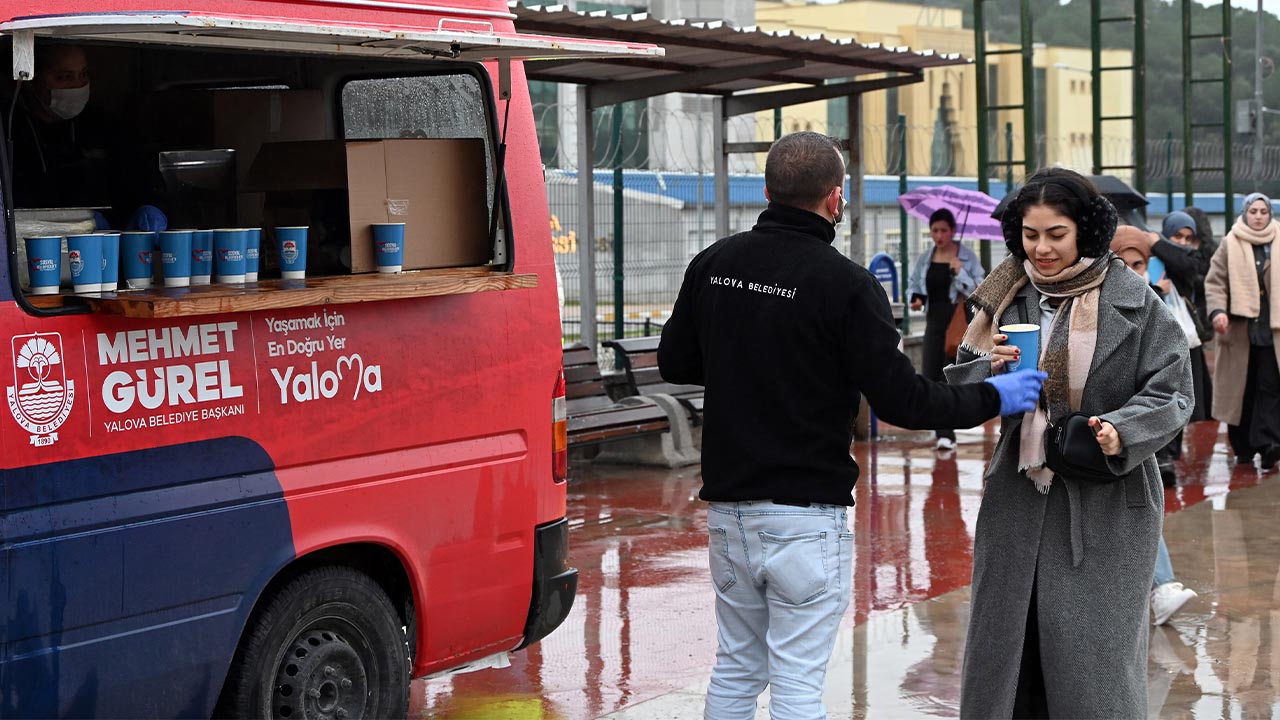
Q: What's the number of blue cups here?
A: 11